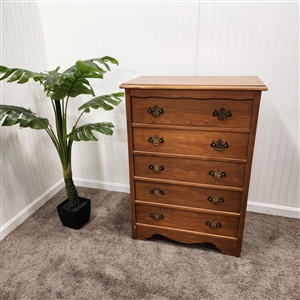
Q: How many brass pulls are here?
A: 10